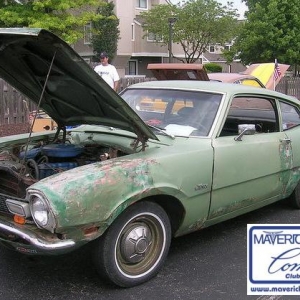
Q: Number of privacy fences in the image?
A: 1